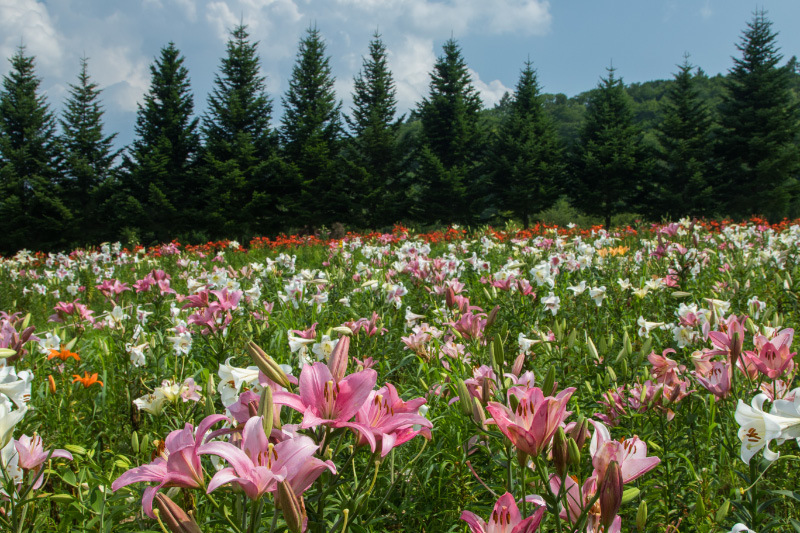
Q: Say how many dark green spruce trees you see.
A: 11